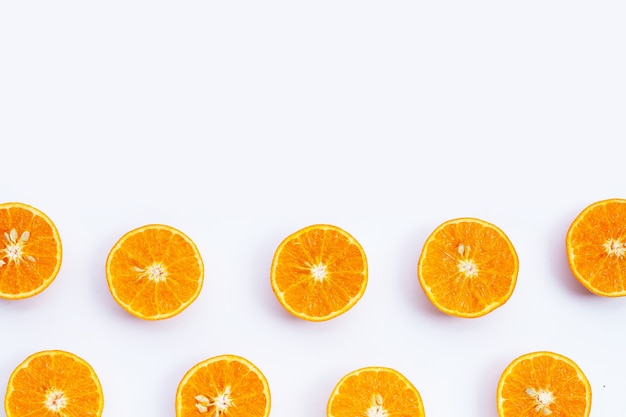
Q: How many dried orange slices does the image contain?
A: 0